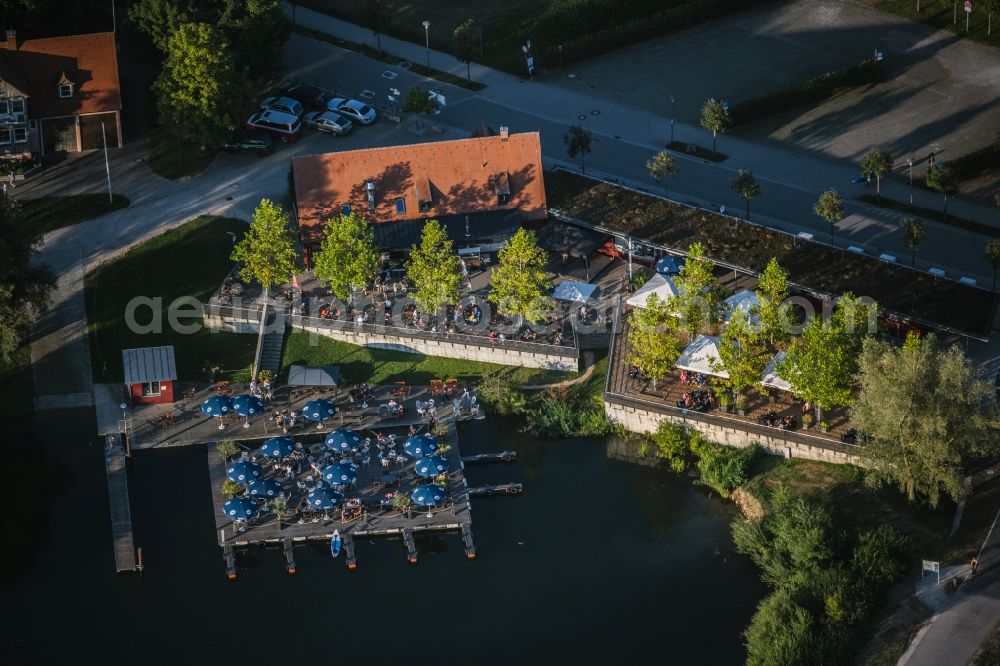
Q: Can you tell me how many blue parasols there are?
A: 14